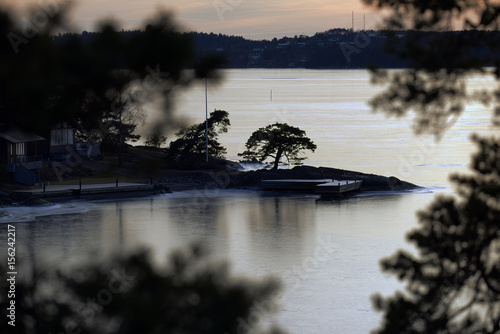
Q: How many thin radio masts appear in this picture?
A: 2